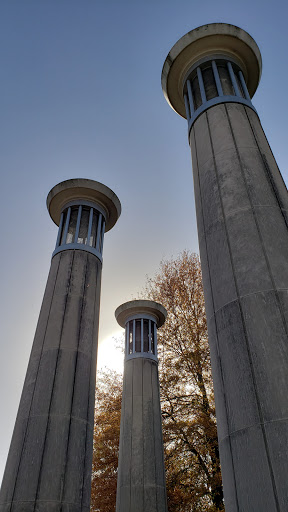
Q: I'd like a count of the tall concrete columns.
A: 3